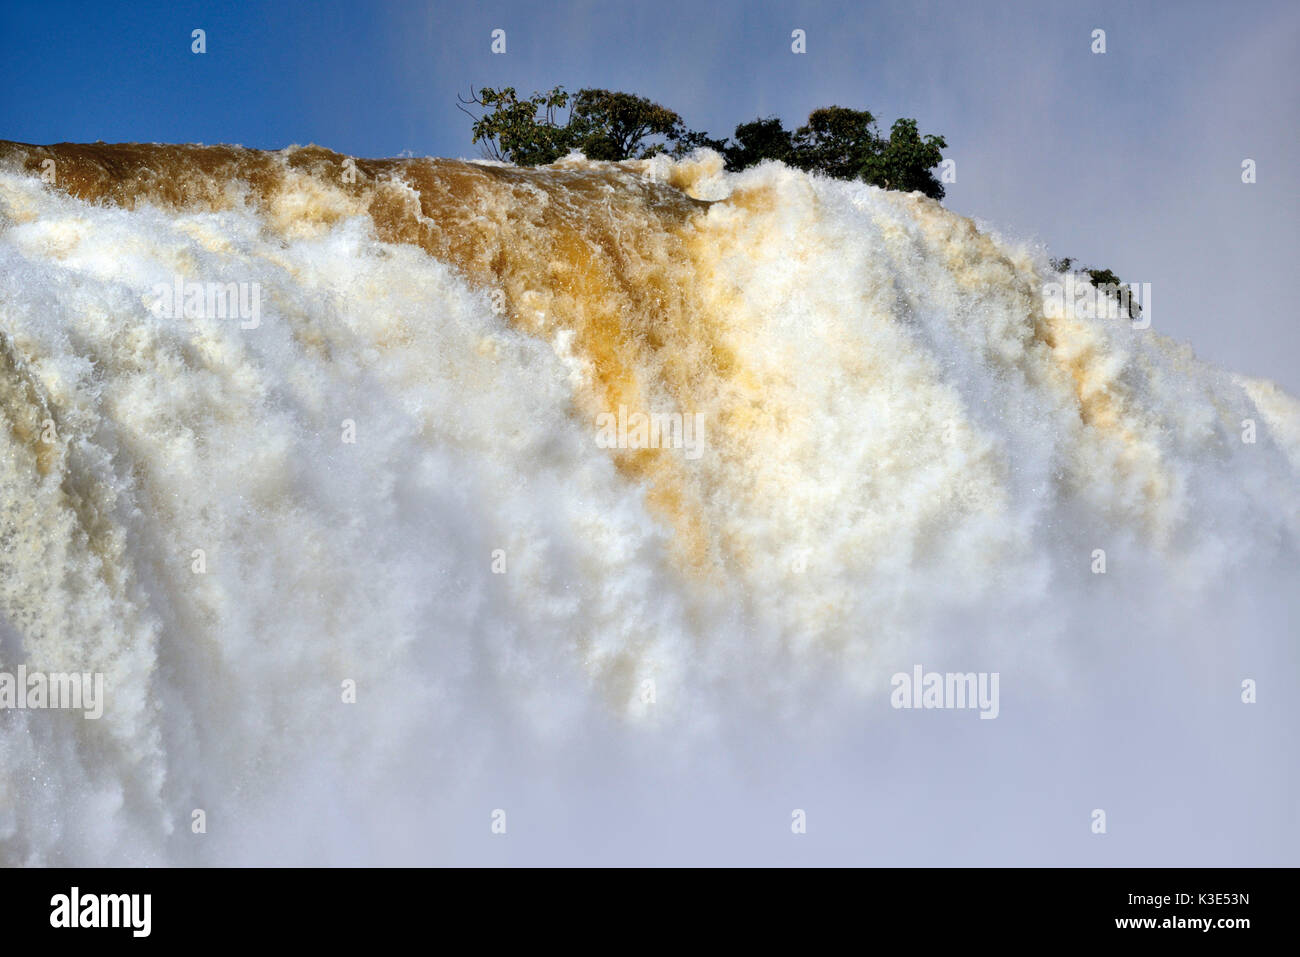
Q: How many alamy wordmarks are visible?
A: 6